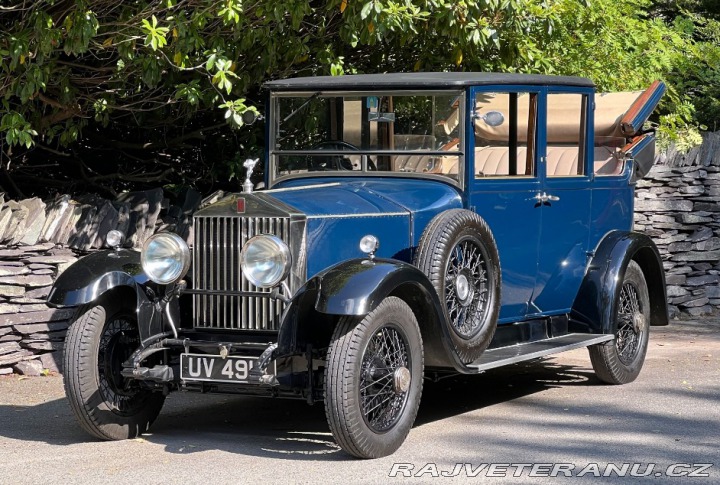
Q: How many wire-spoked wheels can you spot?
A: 4